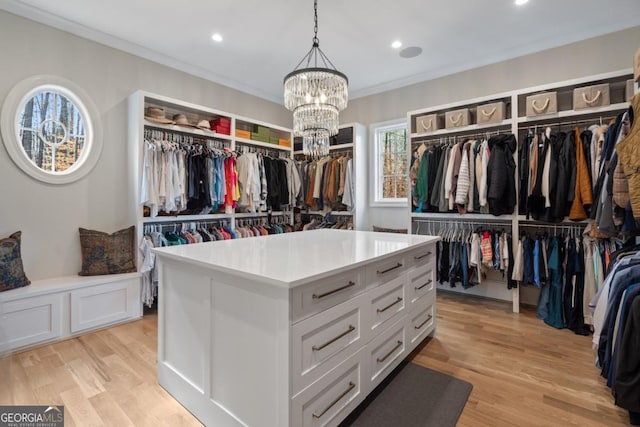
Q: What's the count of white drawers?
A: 9